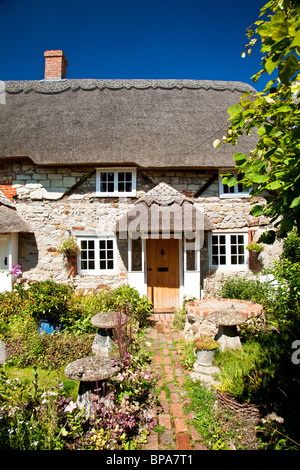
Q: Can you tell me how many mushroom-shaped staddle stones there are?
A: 3